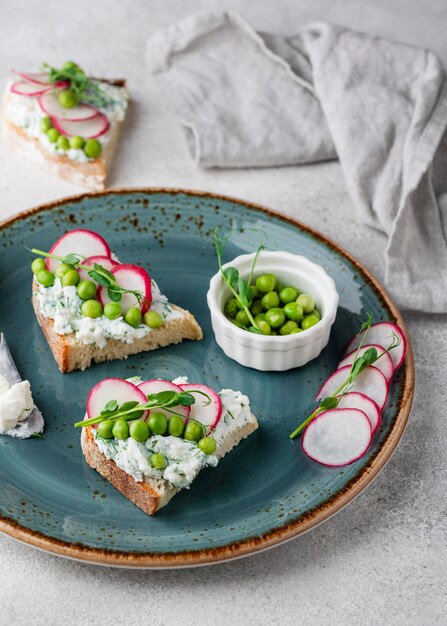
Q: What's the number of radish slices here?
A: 15